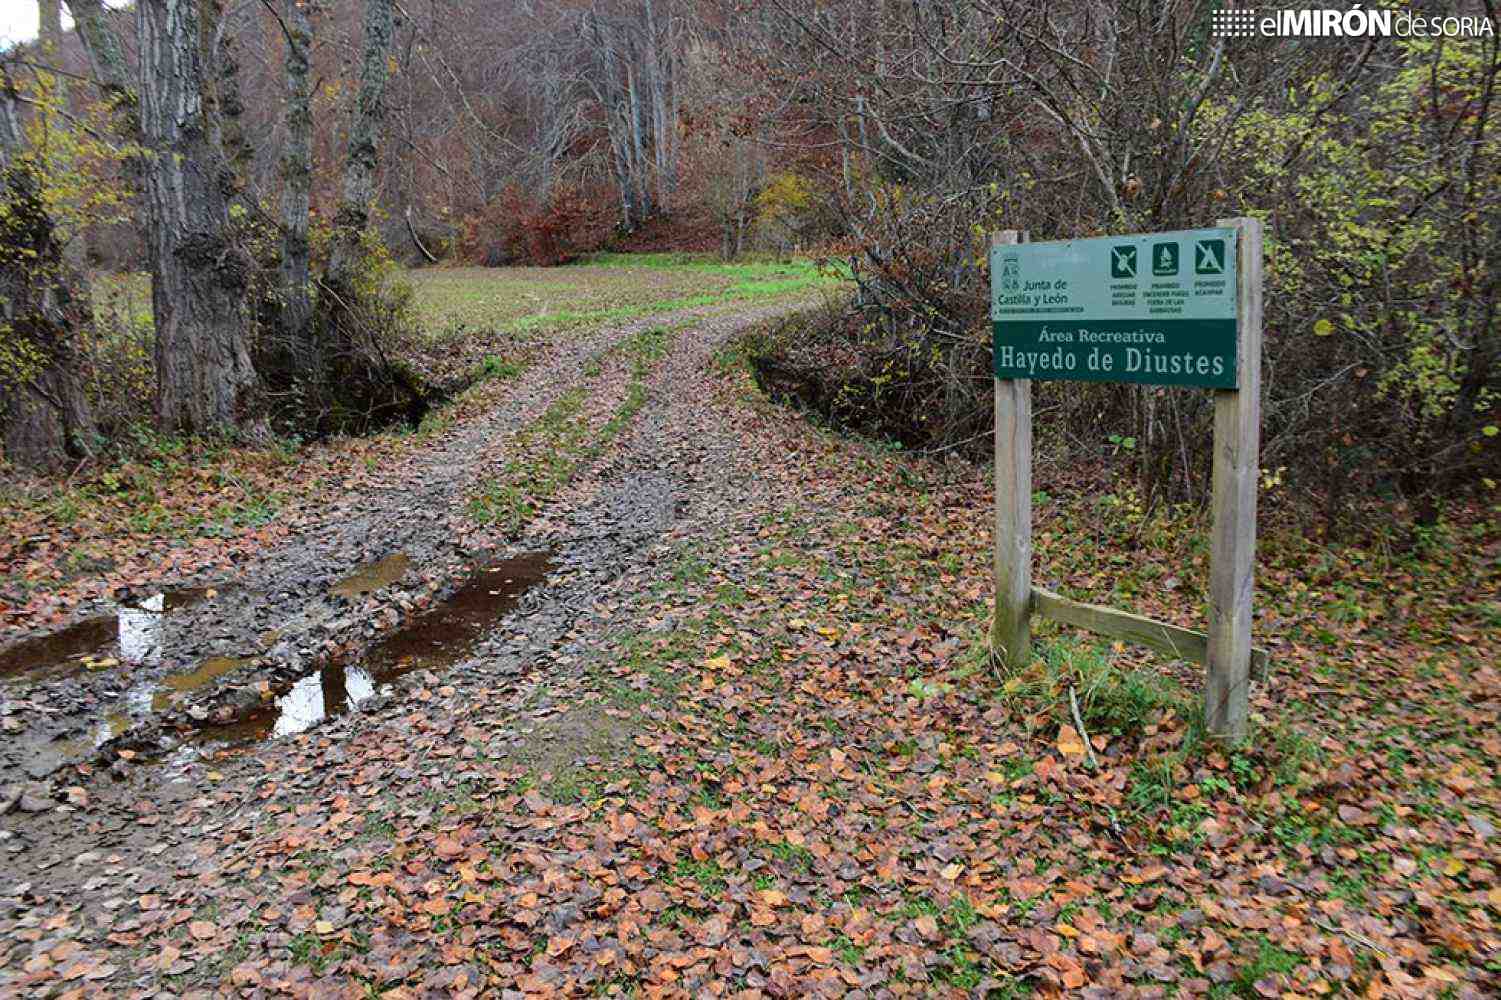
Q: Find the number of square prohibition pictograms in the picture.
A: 3